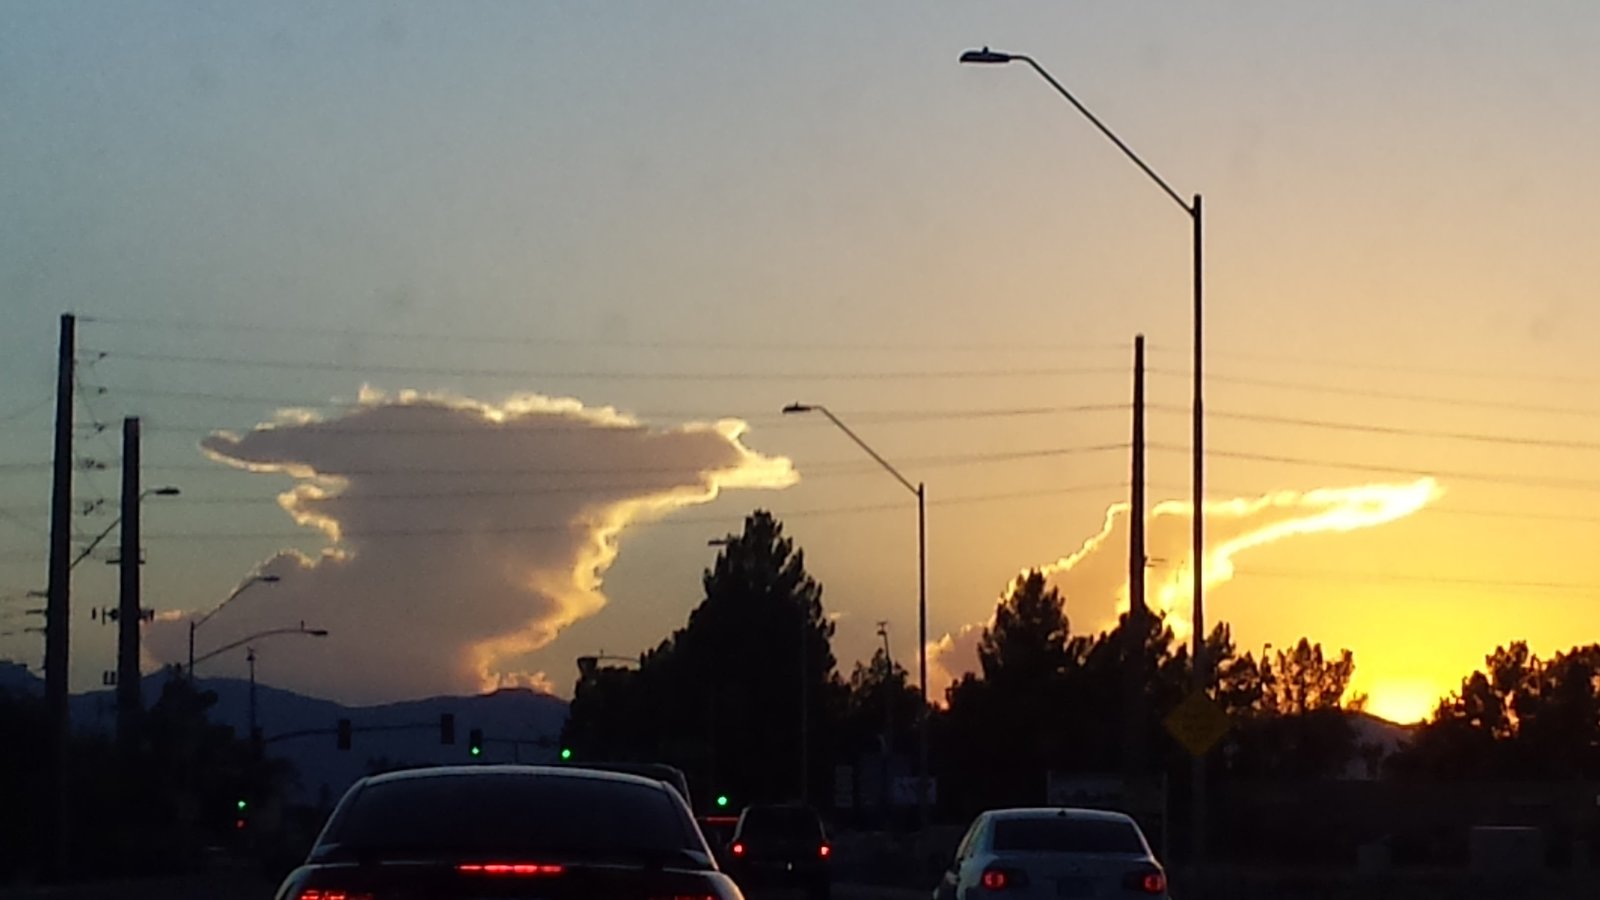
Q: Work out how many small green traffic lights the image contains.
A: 4